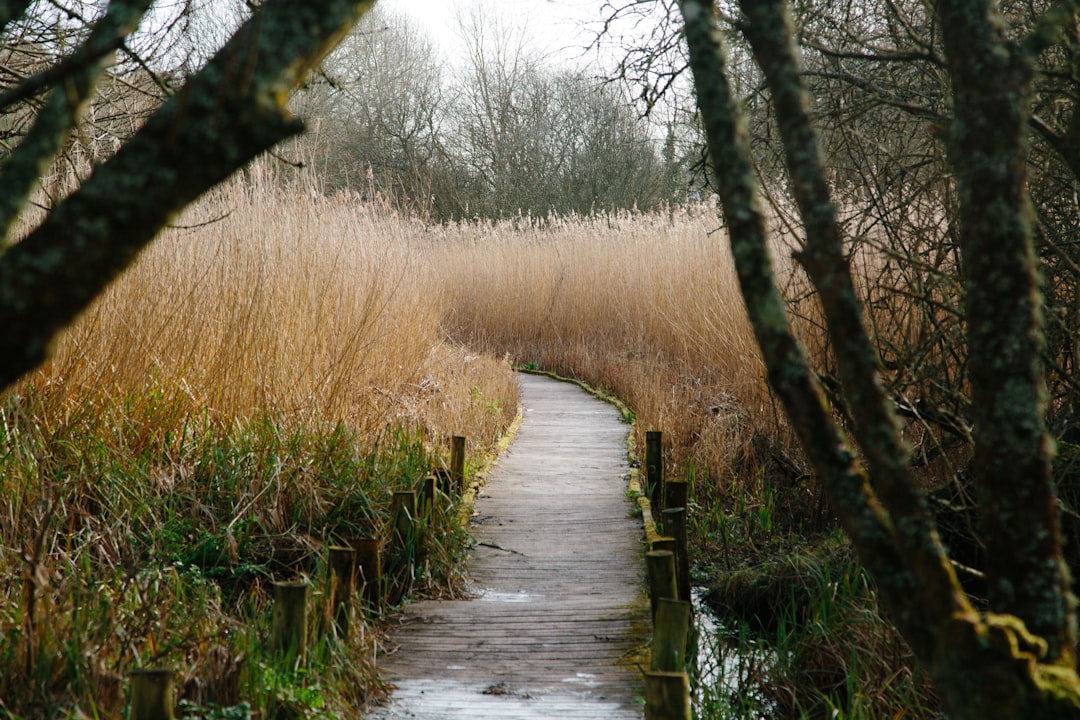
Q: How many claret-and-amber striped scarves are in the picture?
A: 0